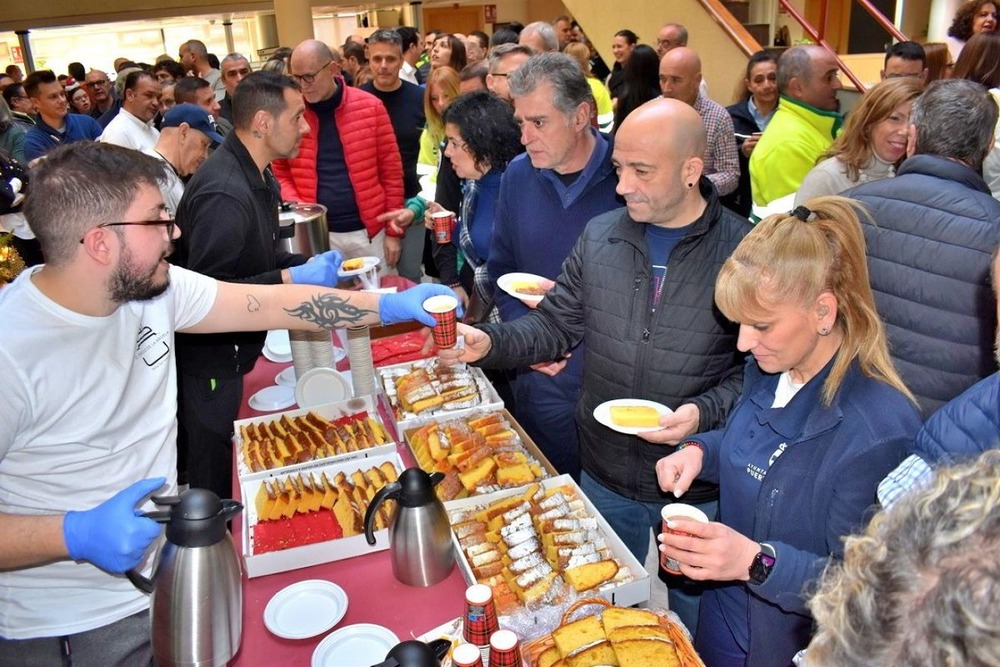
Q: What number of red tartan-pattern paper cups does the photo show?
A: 6